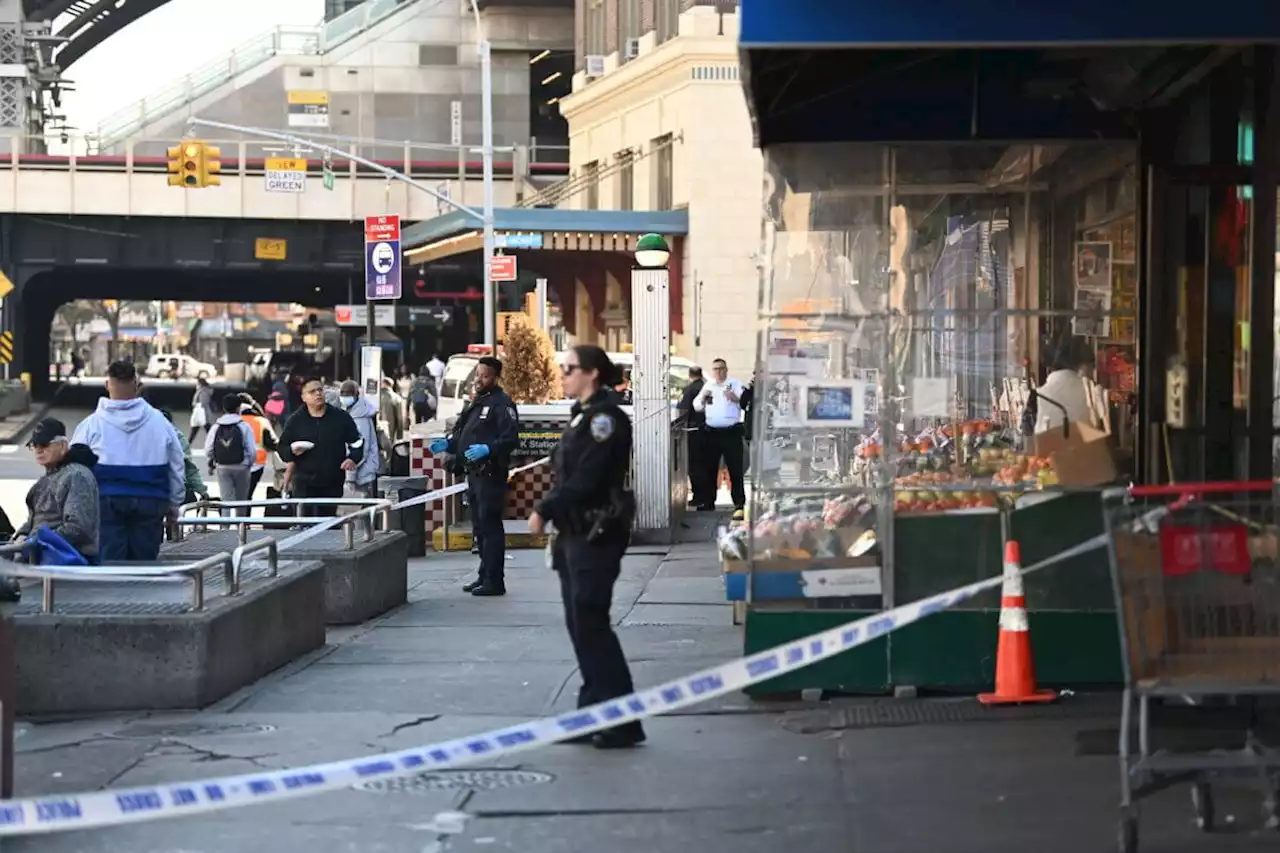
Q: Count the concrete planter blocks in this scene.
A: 2